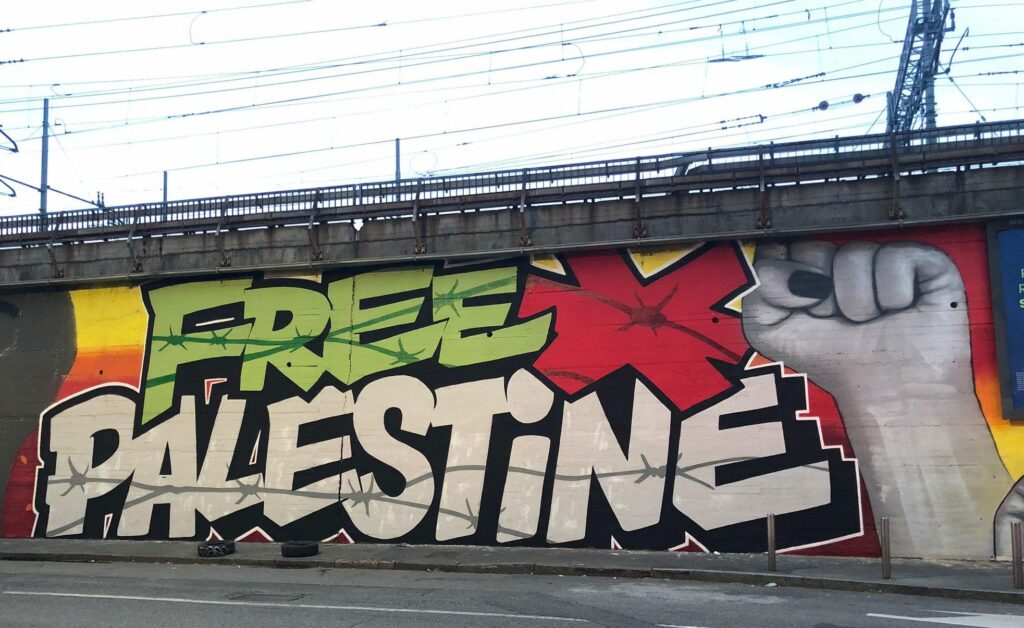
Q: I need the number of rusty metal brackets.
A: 9